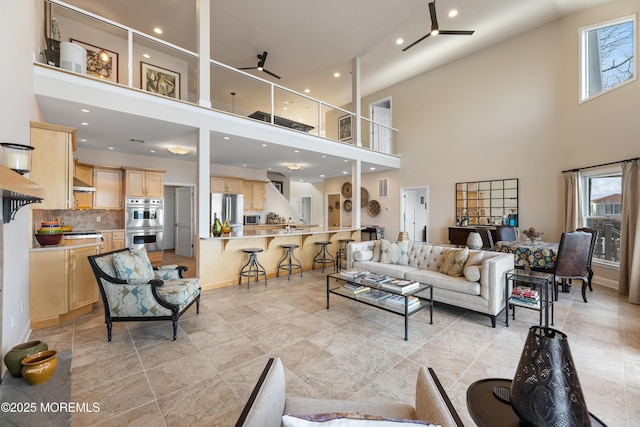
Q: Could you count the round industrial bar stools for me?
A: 4